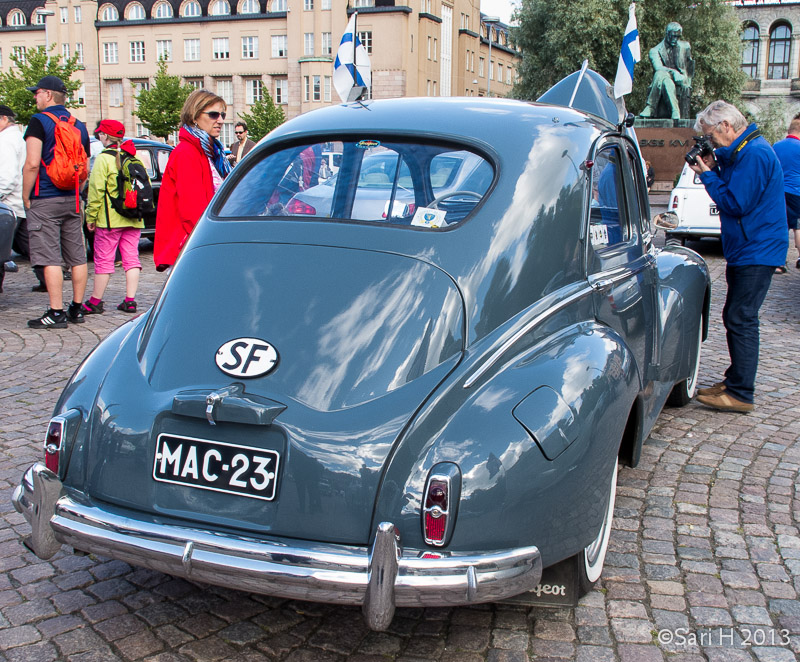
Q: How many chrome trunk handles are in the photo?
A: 1